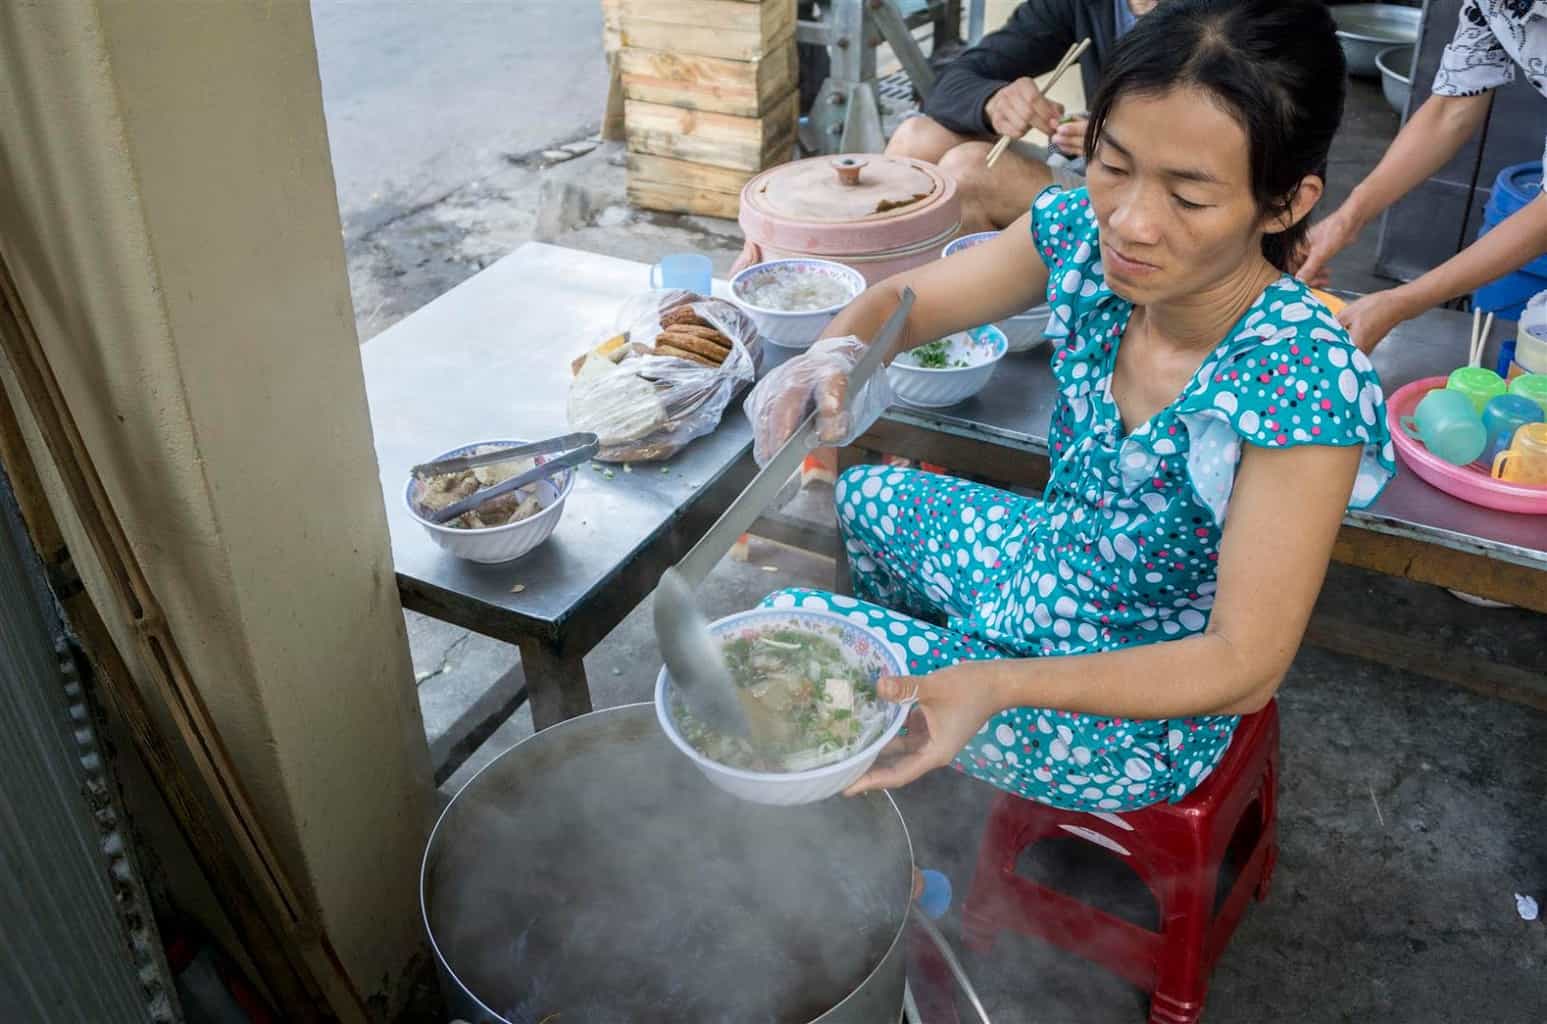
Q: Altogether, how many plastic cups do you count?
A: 6